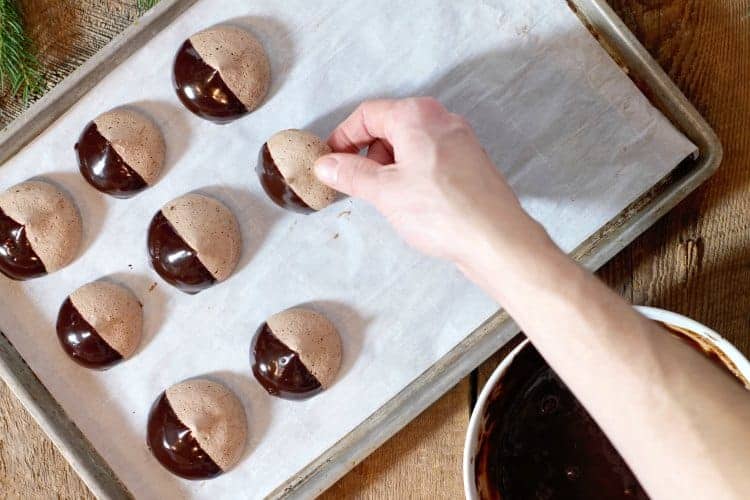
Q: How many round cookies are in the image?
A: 8